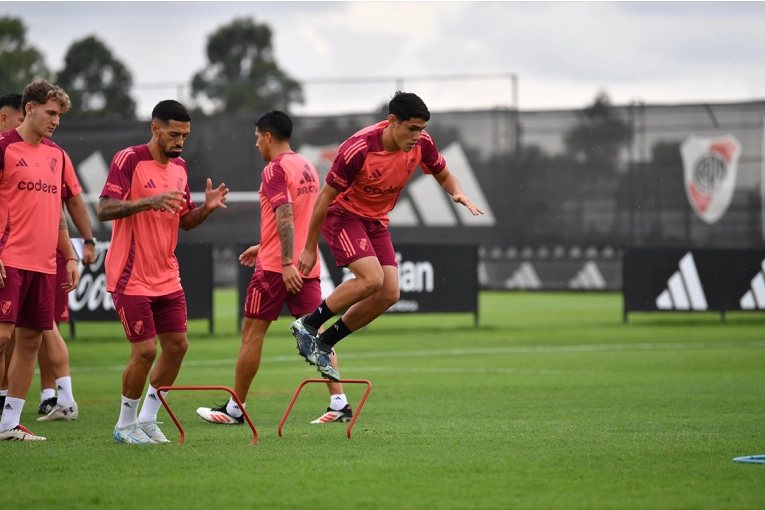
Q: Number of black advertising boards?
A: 3